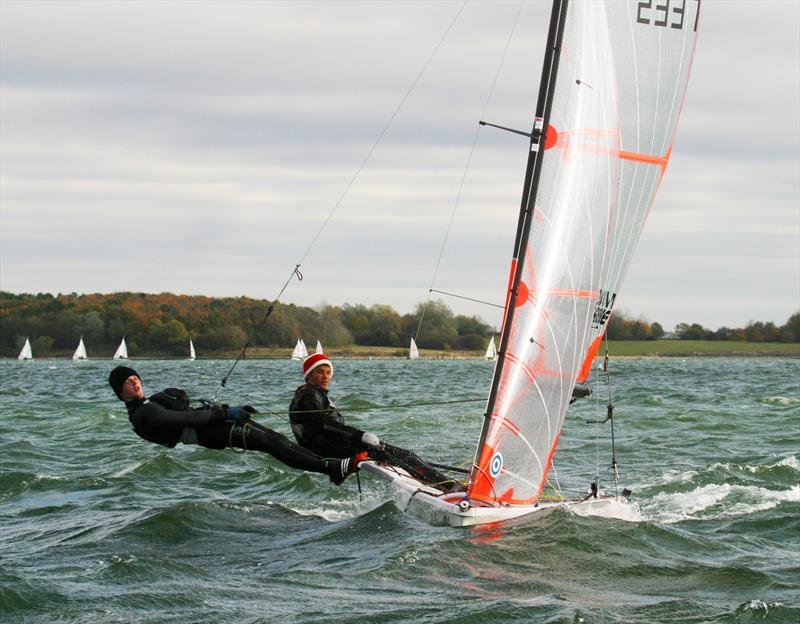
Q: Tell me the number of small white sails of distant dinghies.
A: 9